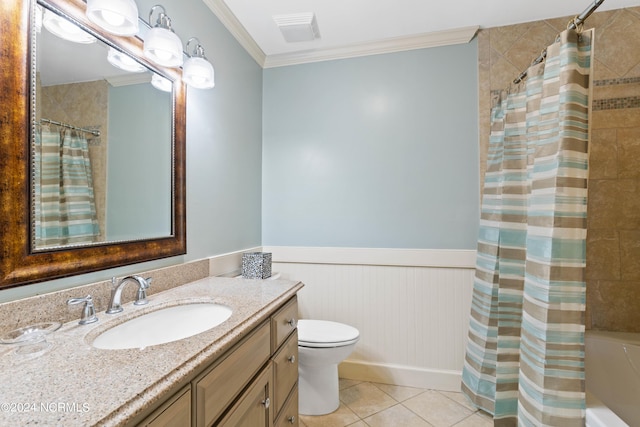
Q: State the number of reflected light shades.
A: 3